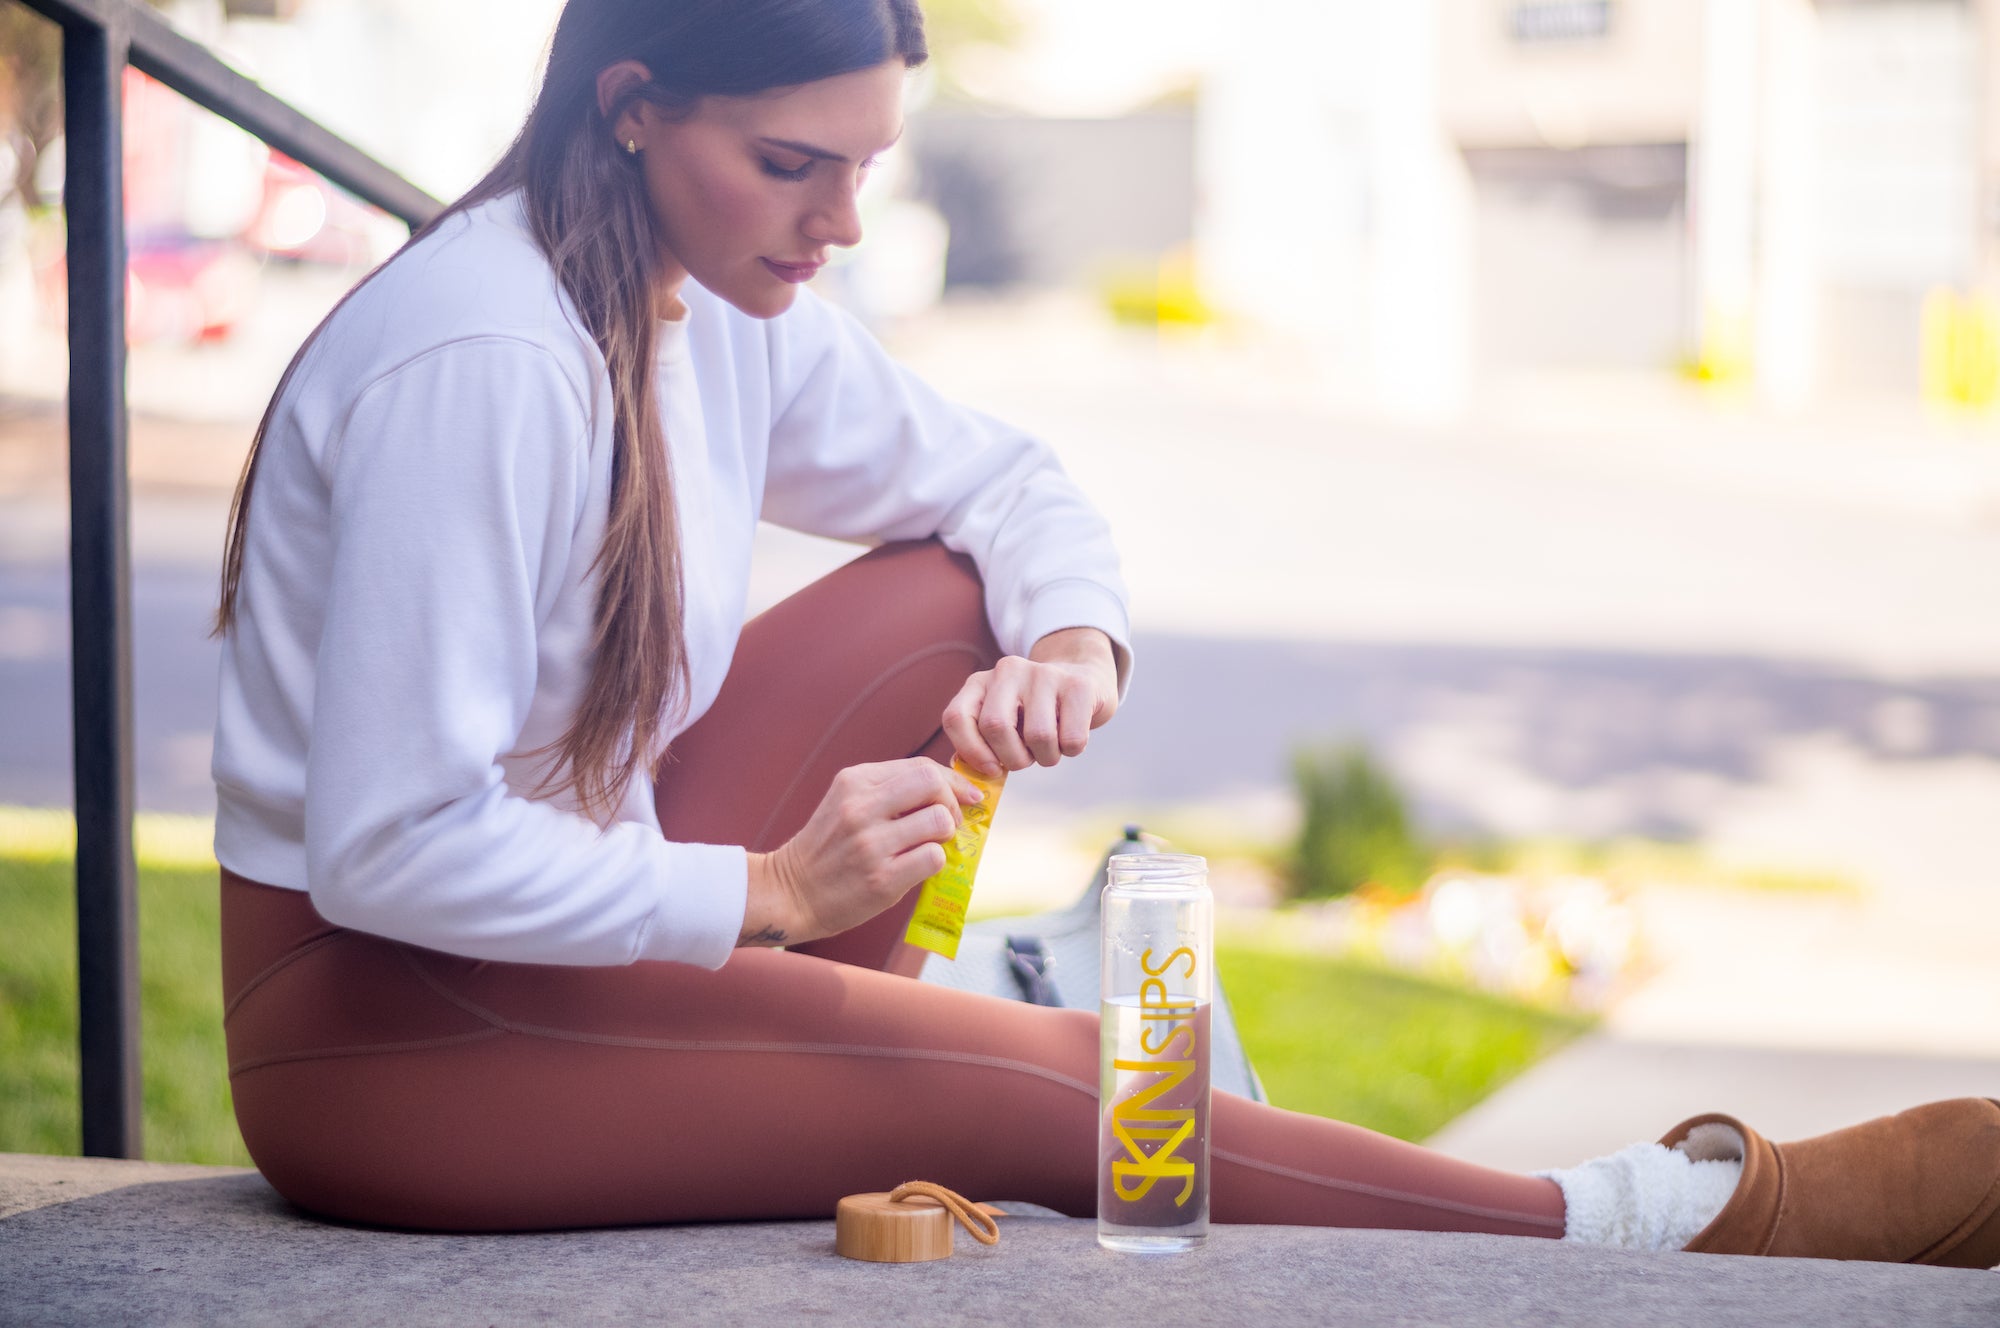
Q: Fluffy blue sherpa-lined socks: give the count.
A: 0